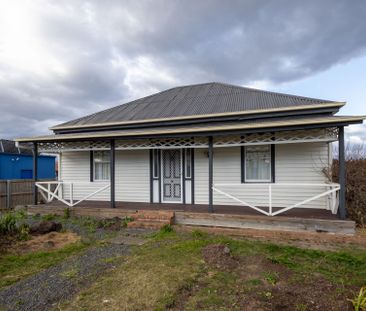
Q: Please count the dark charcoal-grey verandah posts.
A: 4